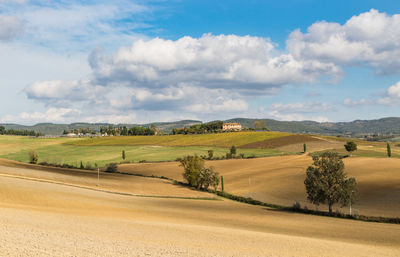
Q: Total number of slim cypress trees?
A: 4